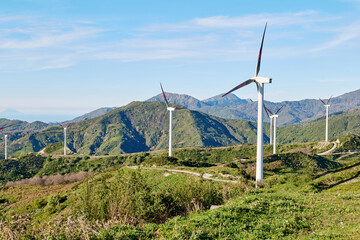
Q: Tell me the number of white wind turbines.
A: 7